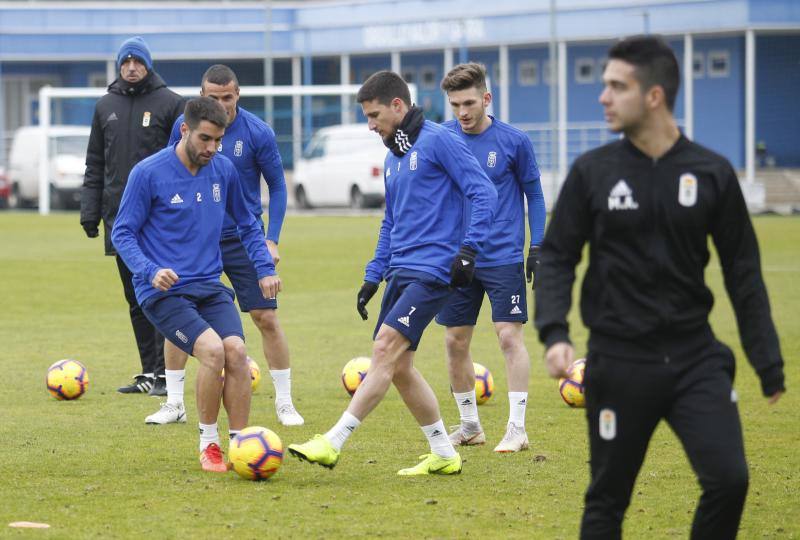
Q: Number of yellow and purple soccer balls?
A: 6